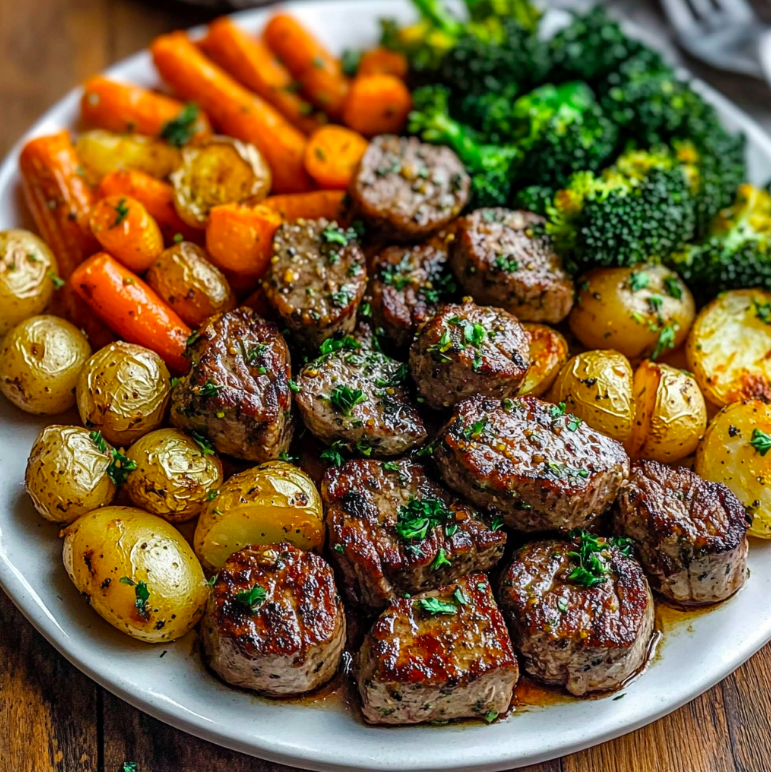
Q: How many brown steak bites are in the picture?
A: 13